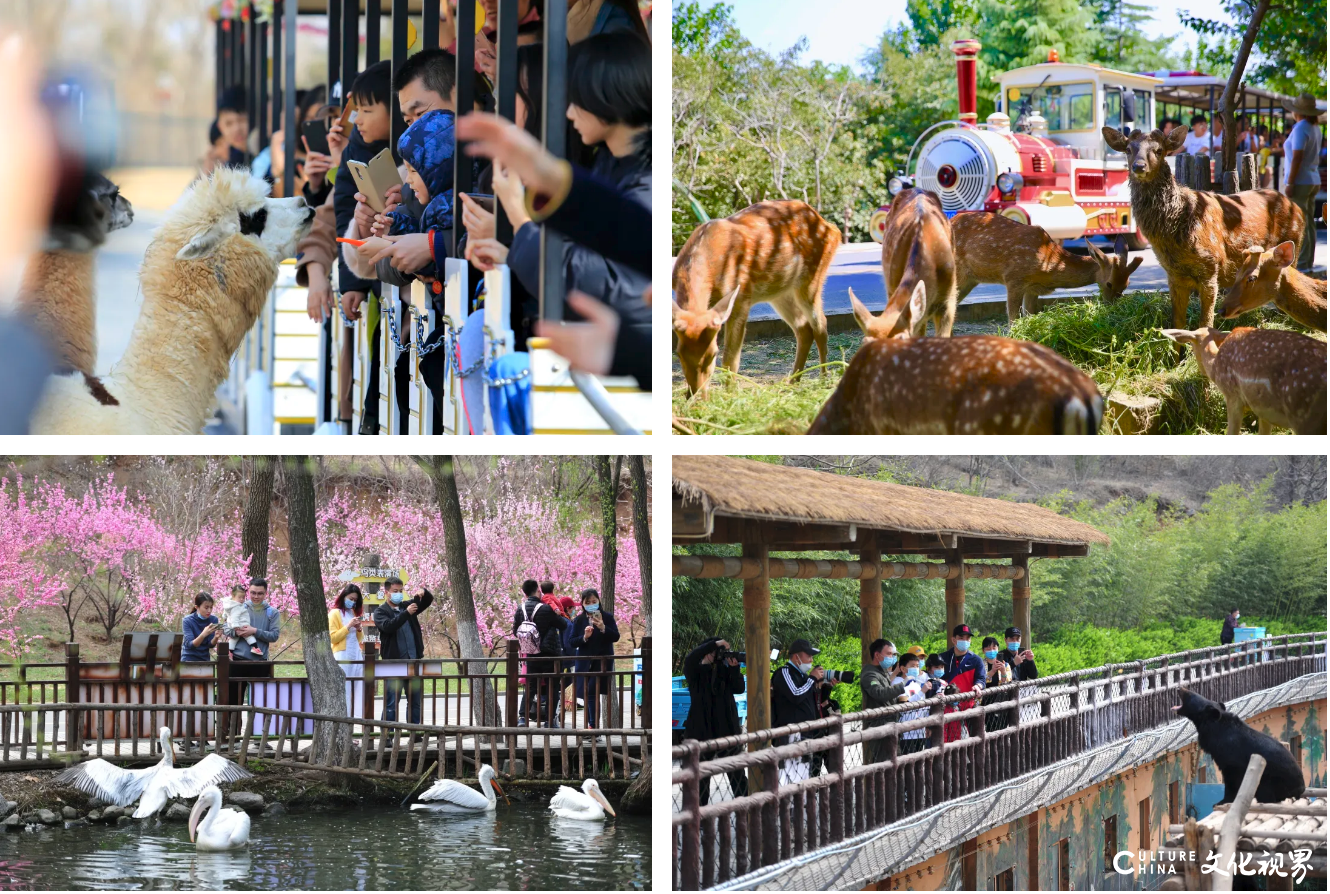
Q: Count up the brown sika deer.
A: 7